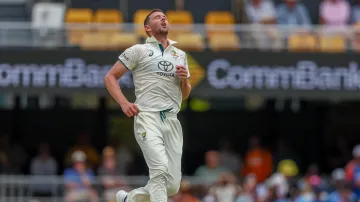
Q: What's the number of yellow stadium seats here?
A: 11